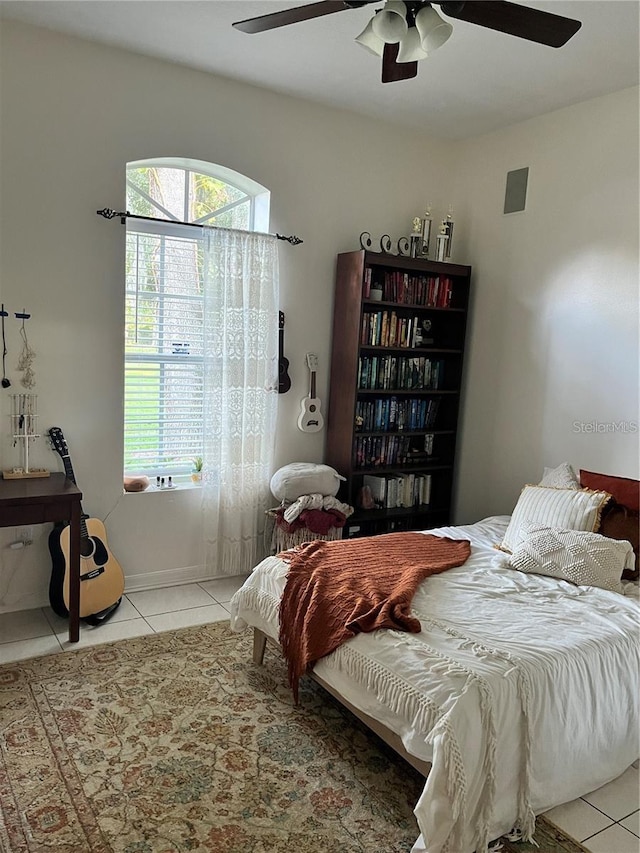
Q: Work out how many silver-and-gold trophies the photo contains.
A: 4